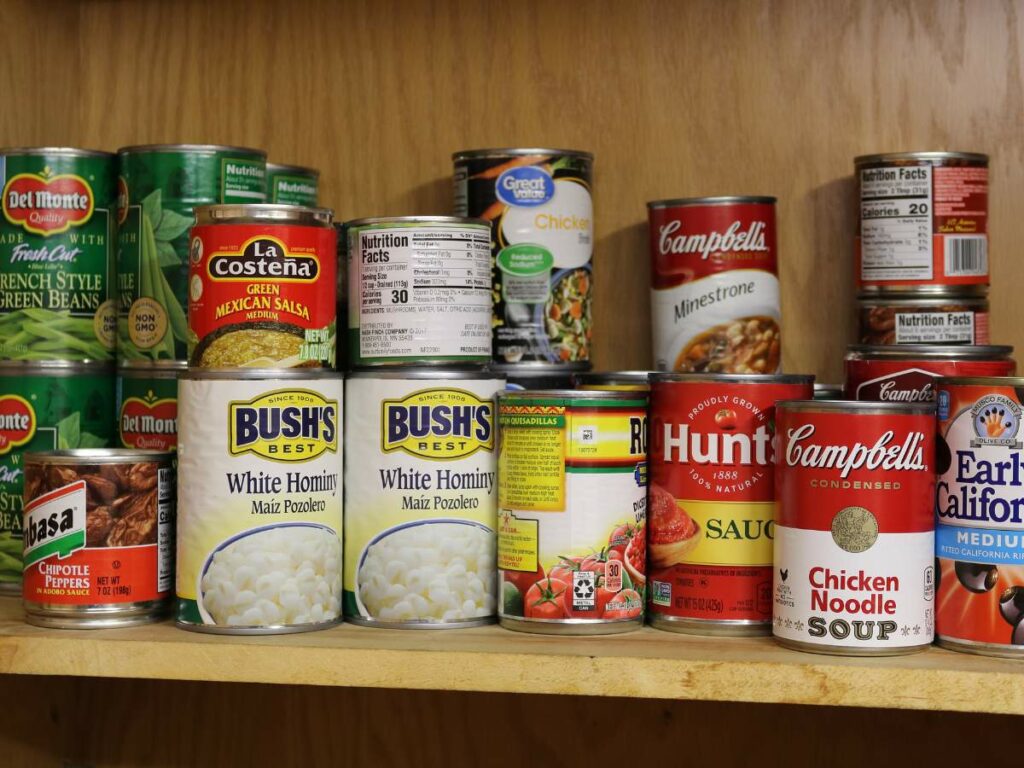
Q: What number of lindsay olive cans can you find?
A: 0